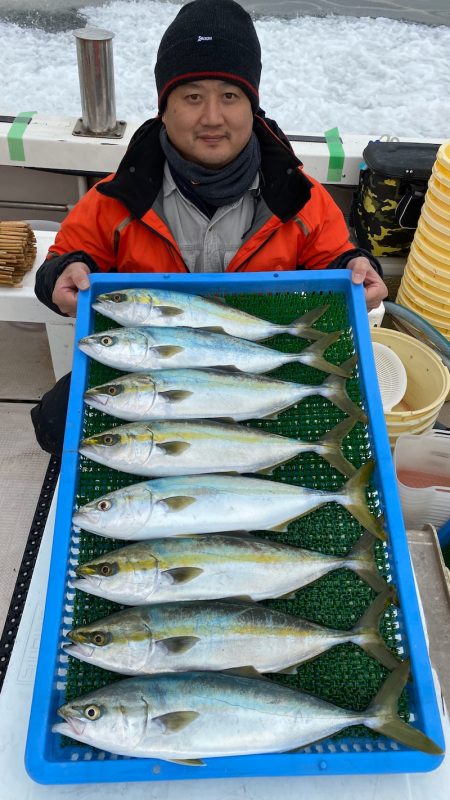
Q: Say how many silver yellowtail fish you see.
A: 8